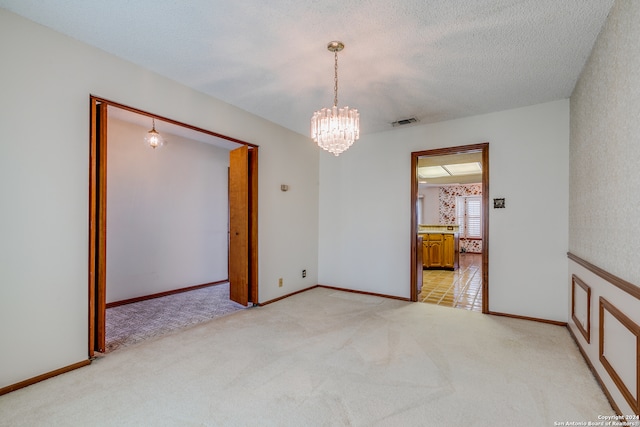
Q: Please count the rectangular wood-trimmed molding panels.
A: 2